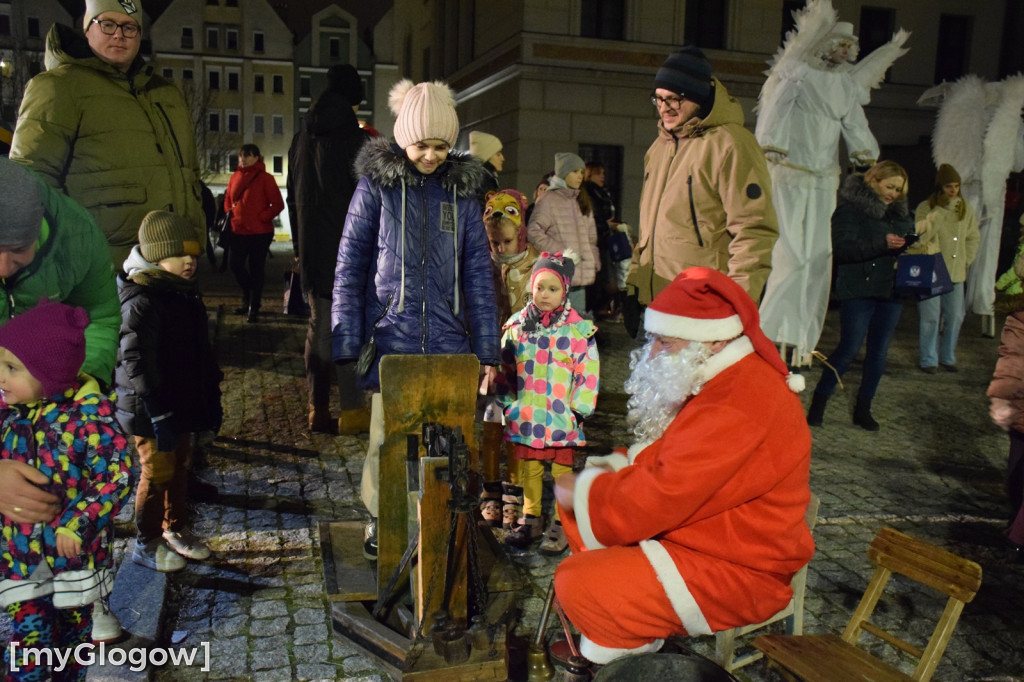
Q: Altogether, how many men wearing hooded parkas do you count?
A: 2